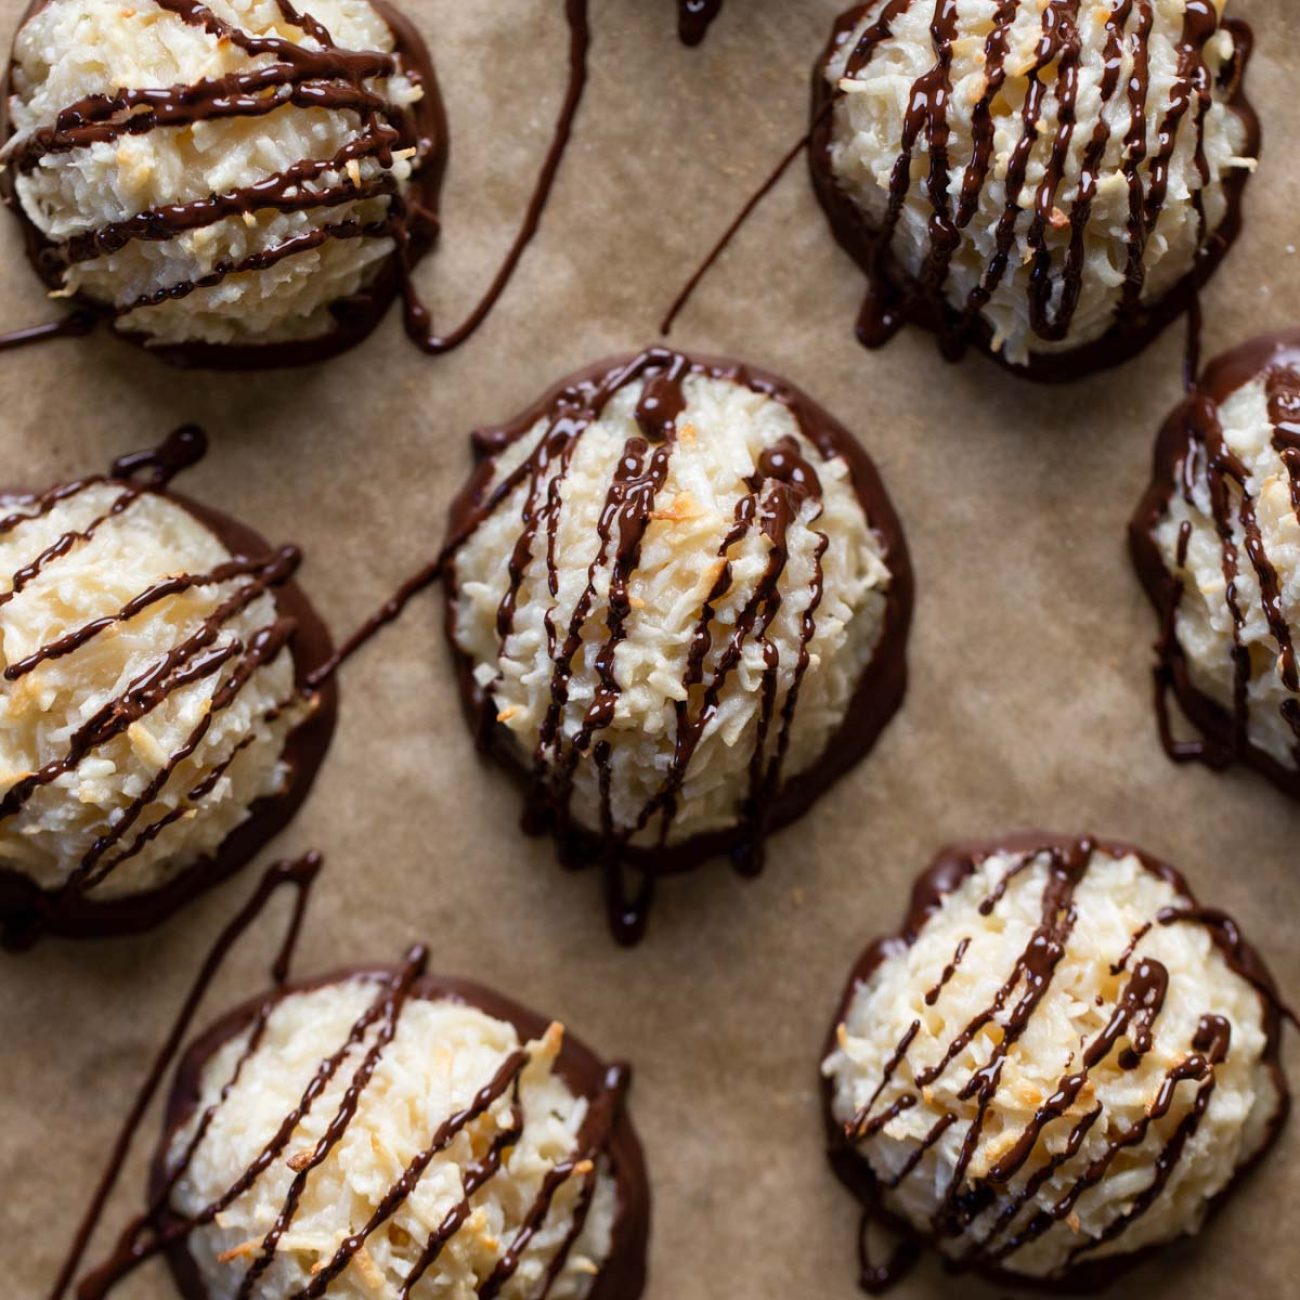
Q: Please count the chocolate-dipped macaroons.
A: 7